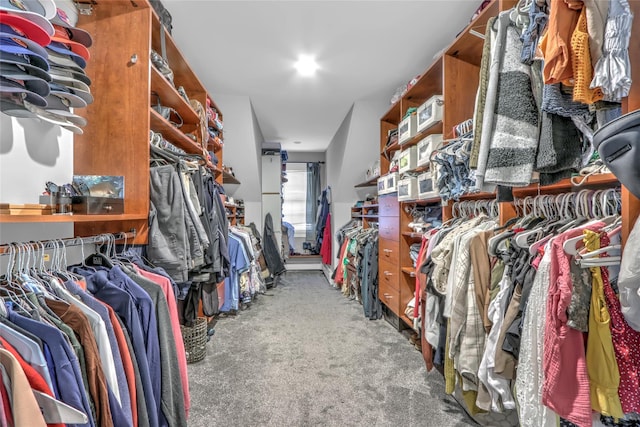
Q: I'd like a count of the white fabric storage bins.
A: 8